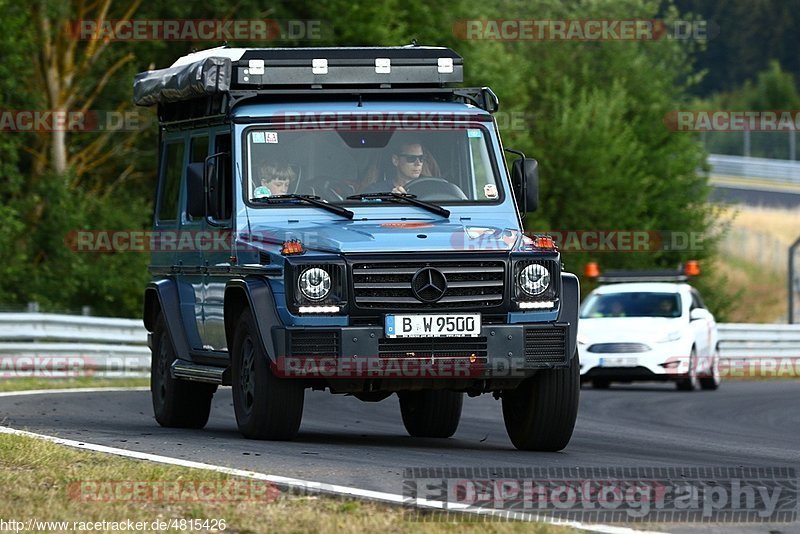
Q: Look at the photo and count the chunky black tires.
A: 4